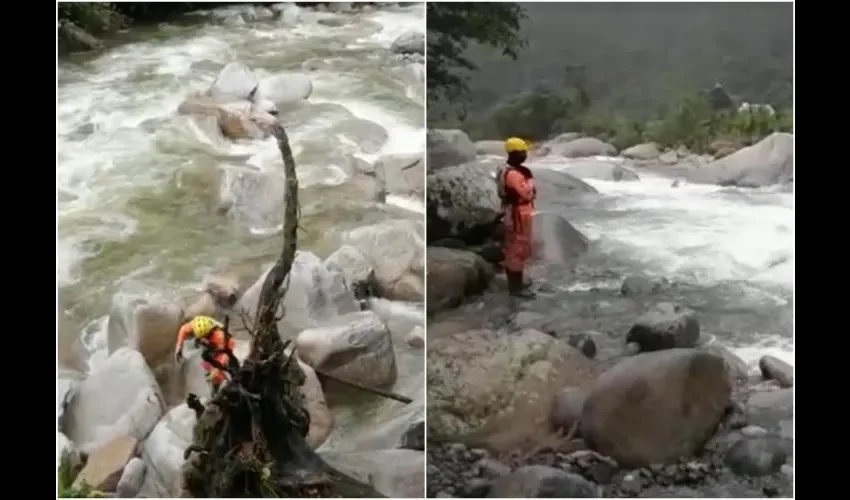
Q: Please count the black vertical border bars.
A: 2